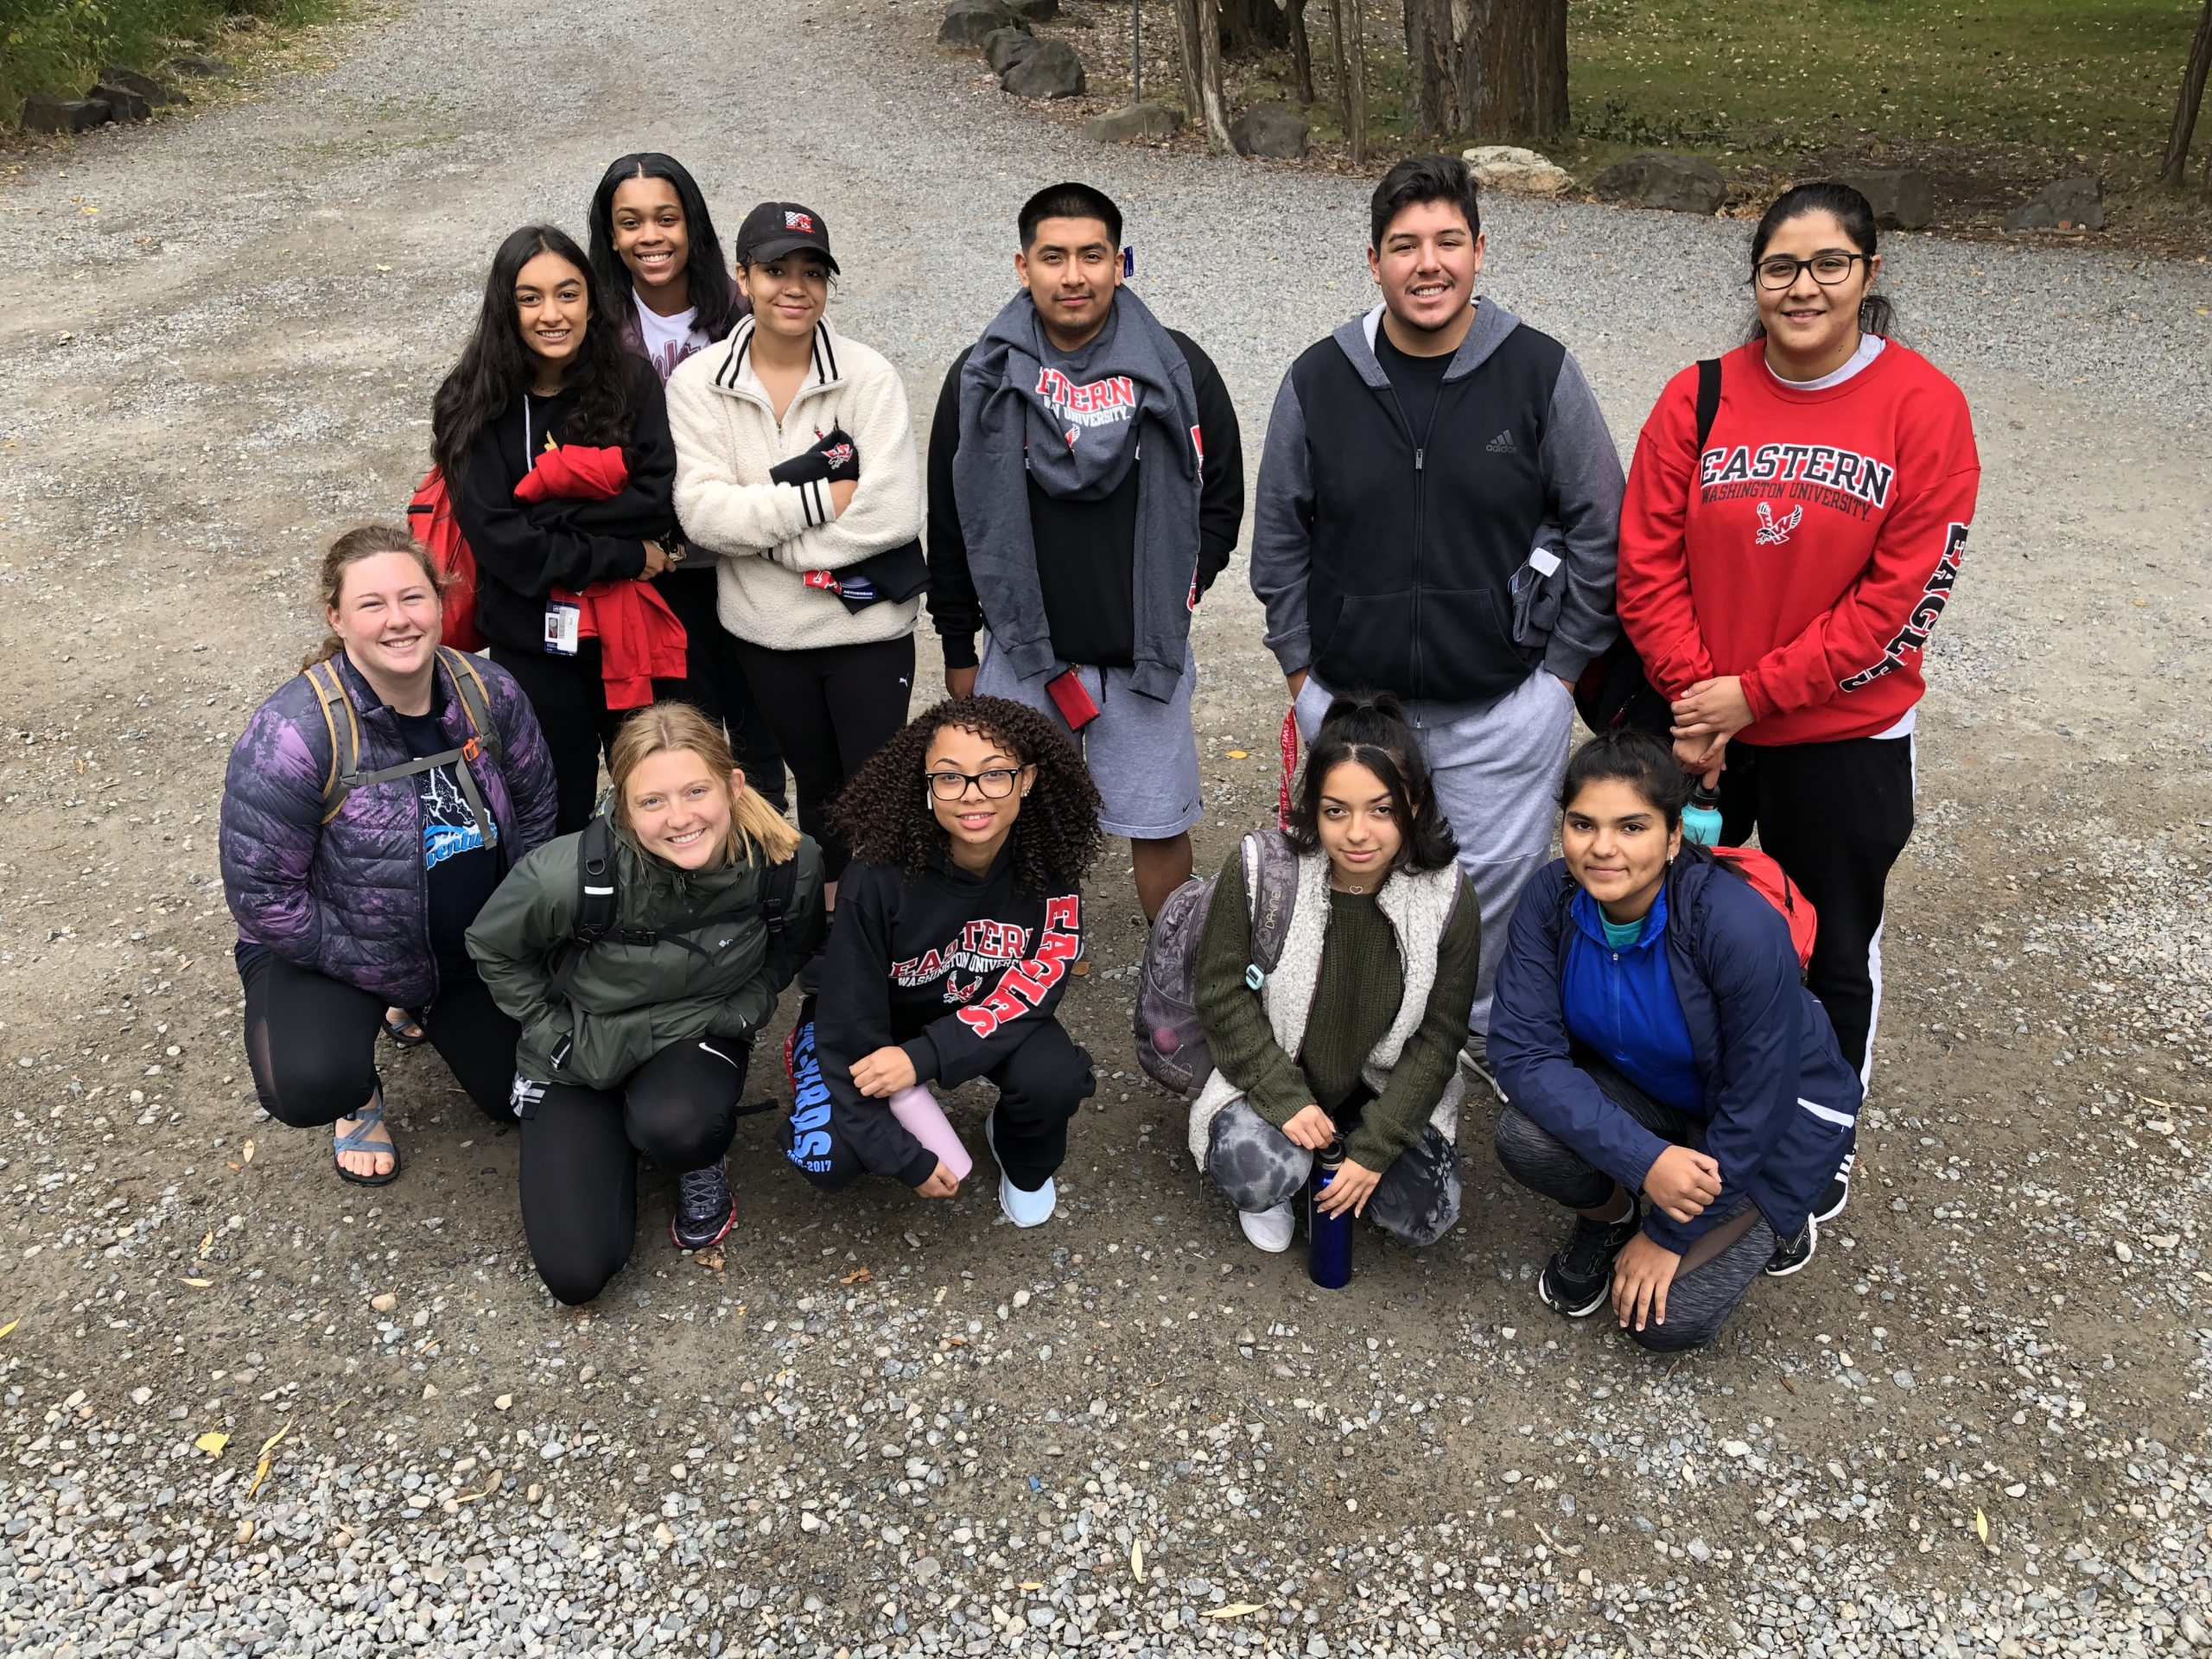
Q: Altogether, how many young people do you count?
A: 11